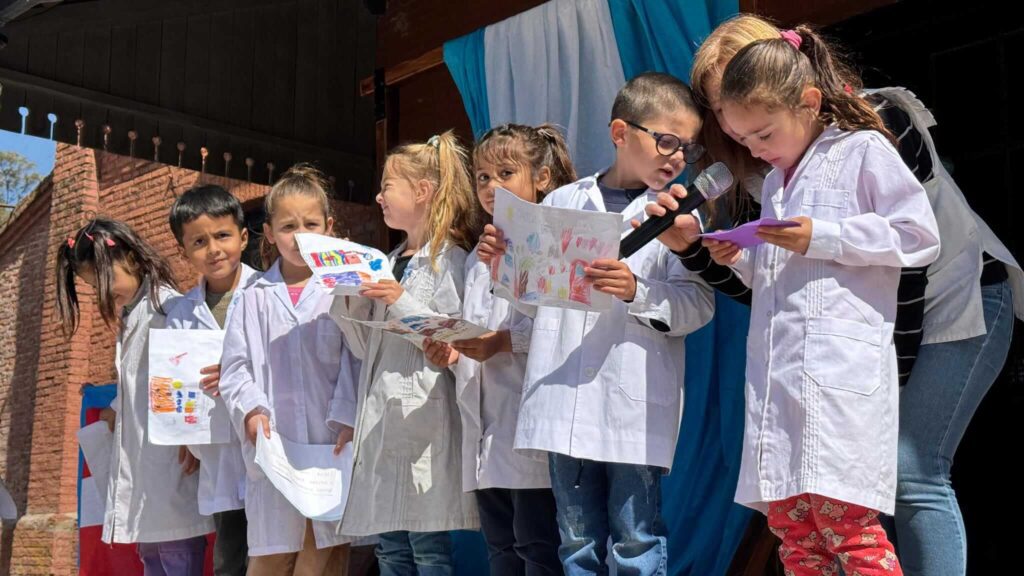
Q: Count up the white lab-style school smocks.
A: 7